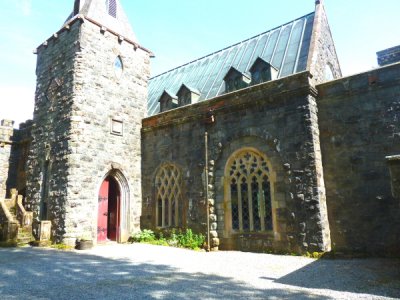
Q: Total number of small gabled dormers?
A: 4